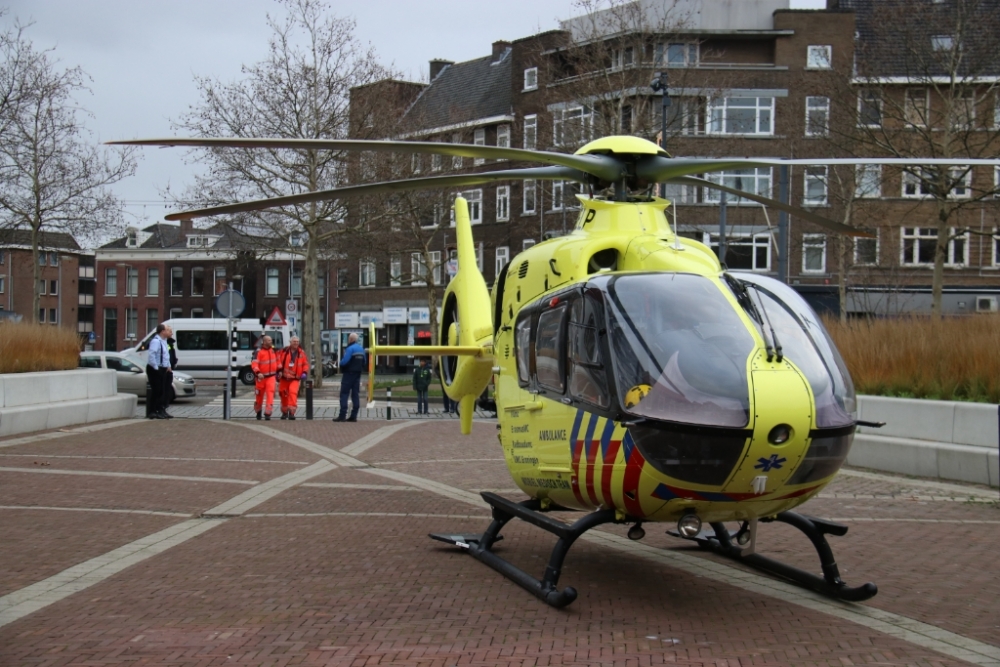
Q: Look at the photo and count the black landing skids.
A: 2